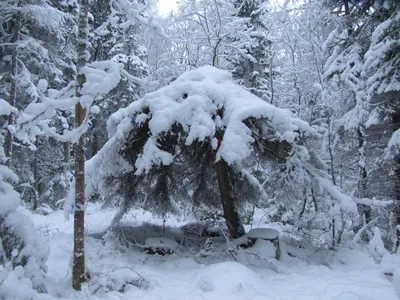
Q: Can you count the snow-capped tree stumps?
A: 2